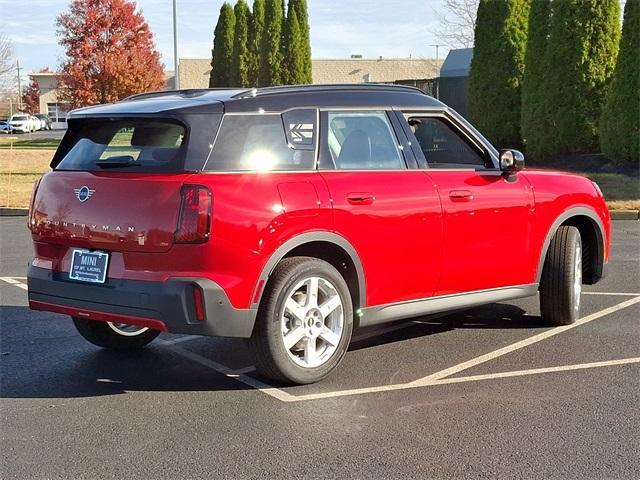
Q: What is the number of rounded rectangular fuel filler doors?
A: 1